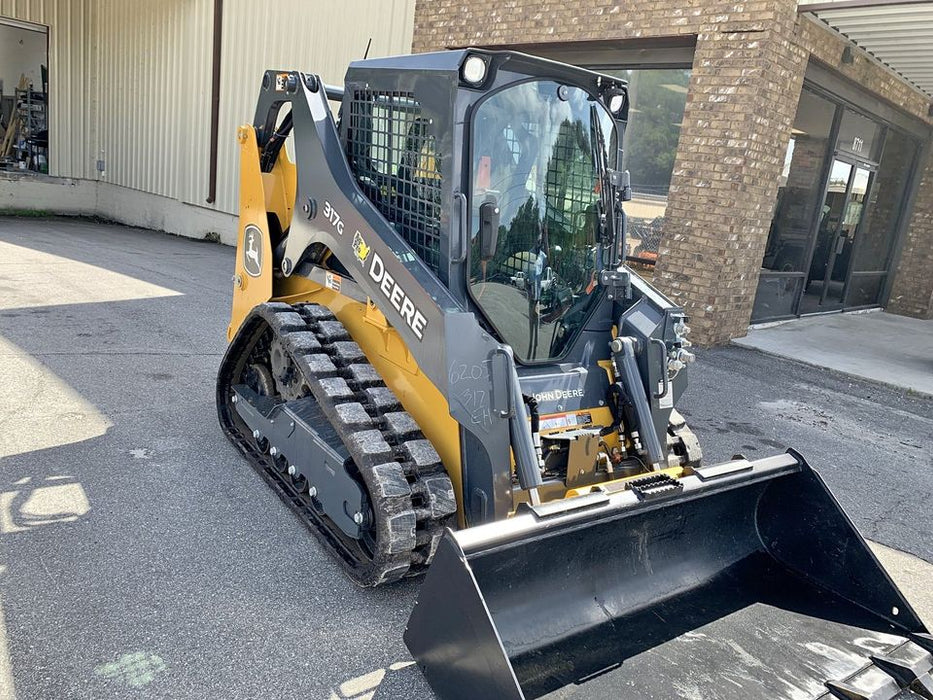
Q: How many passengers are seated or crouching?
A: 0